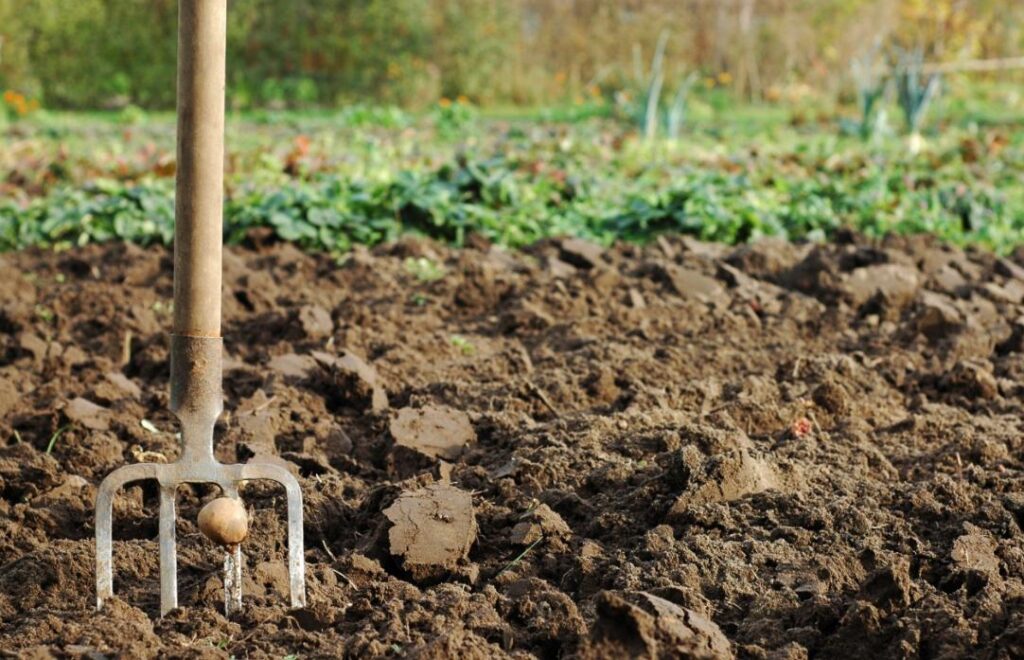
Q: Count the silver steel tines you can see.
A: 4